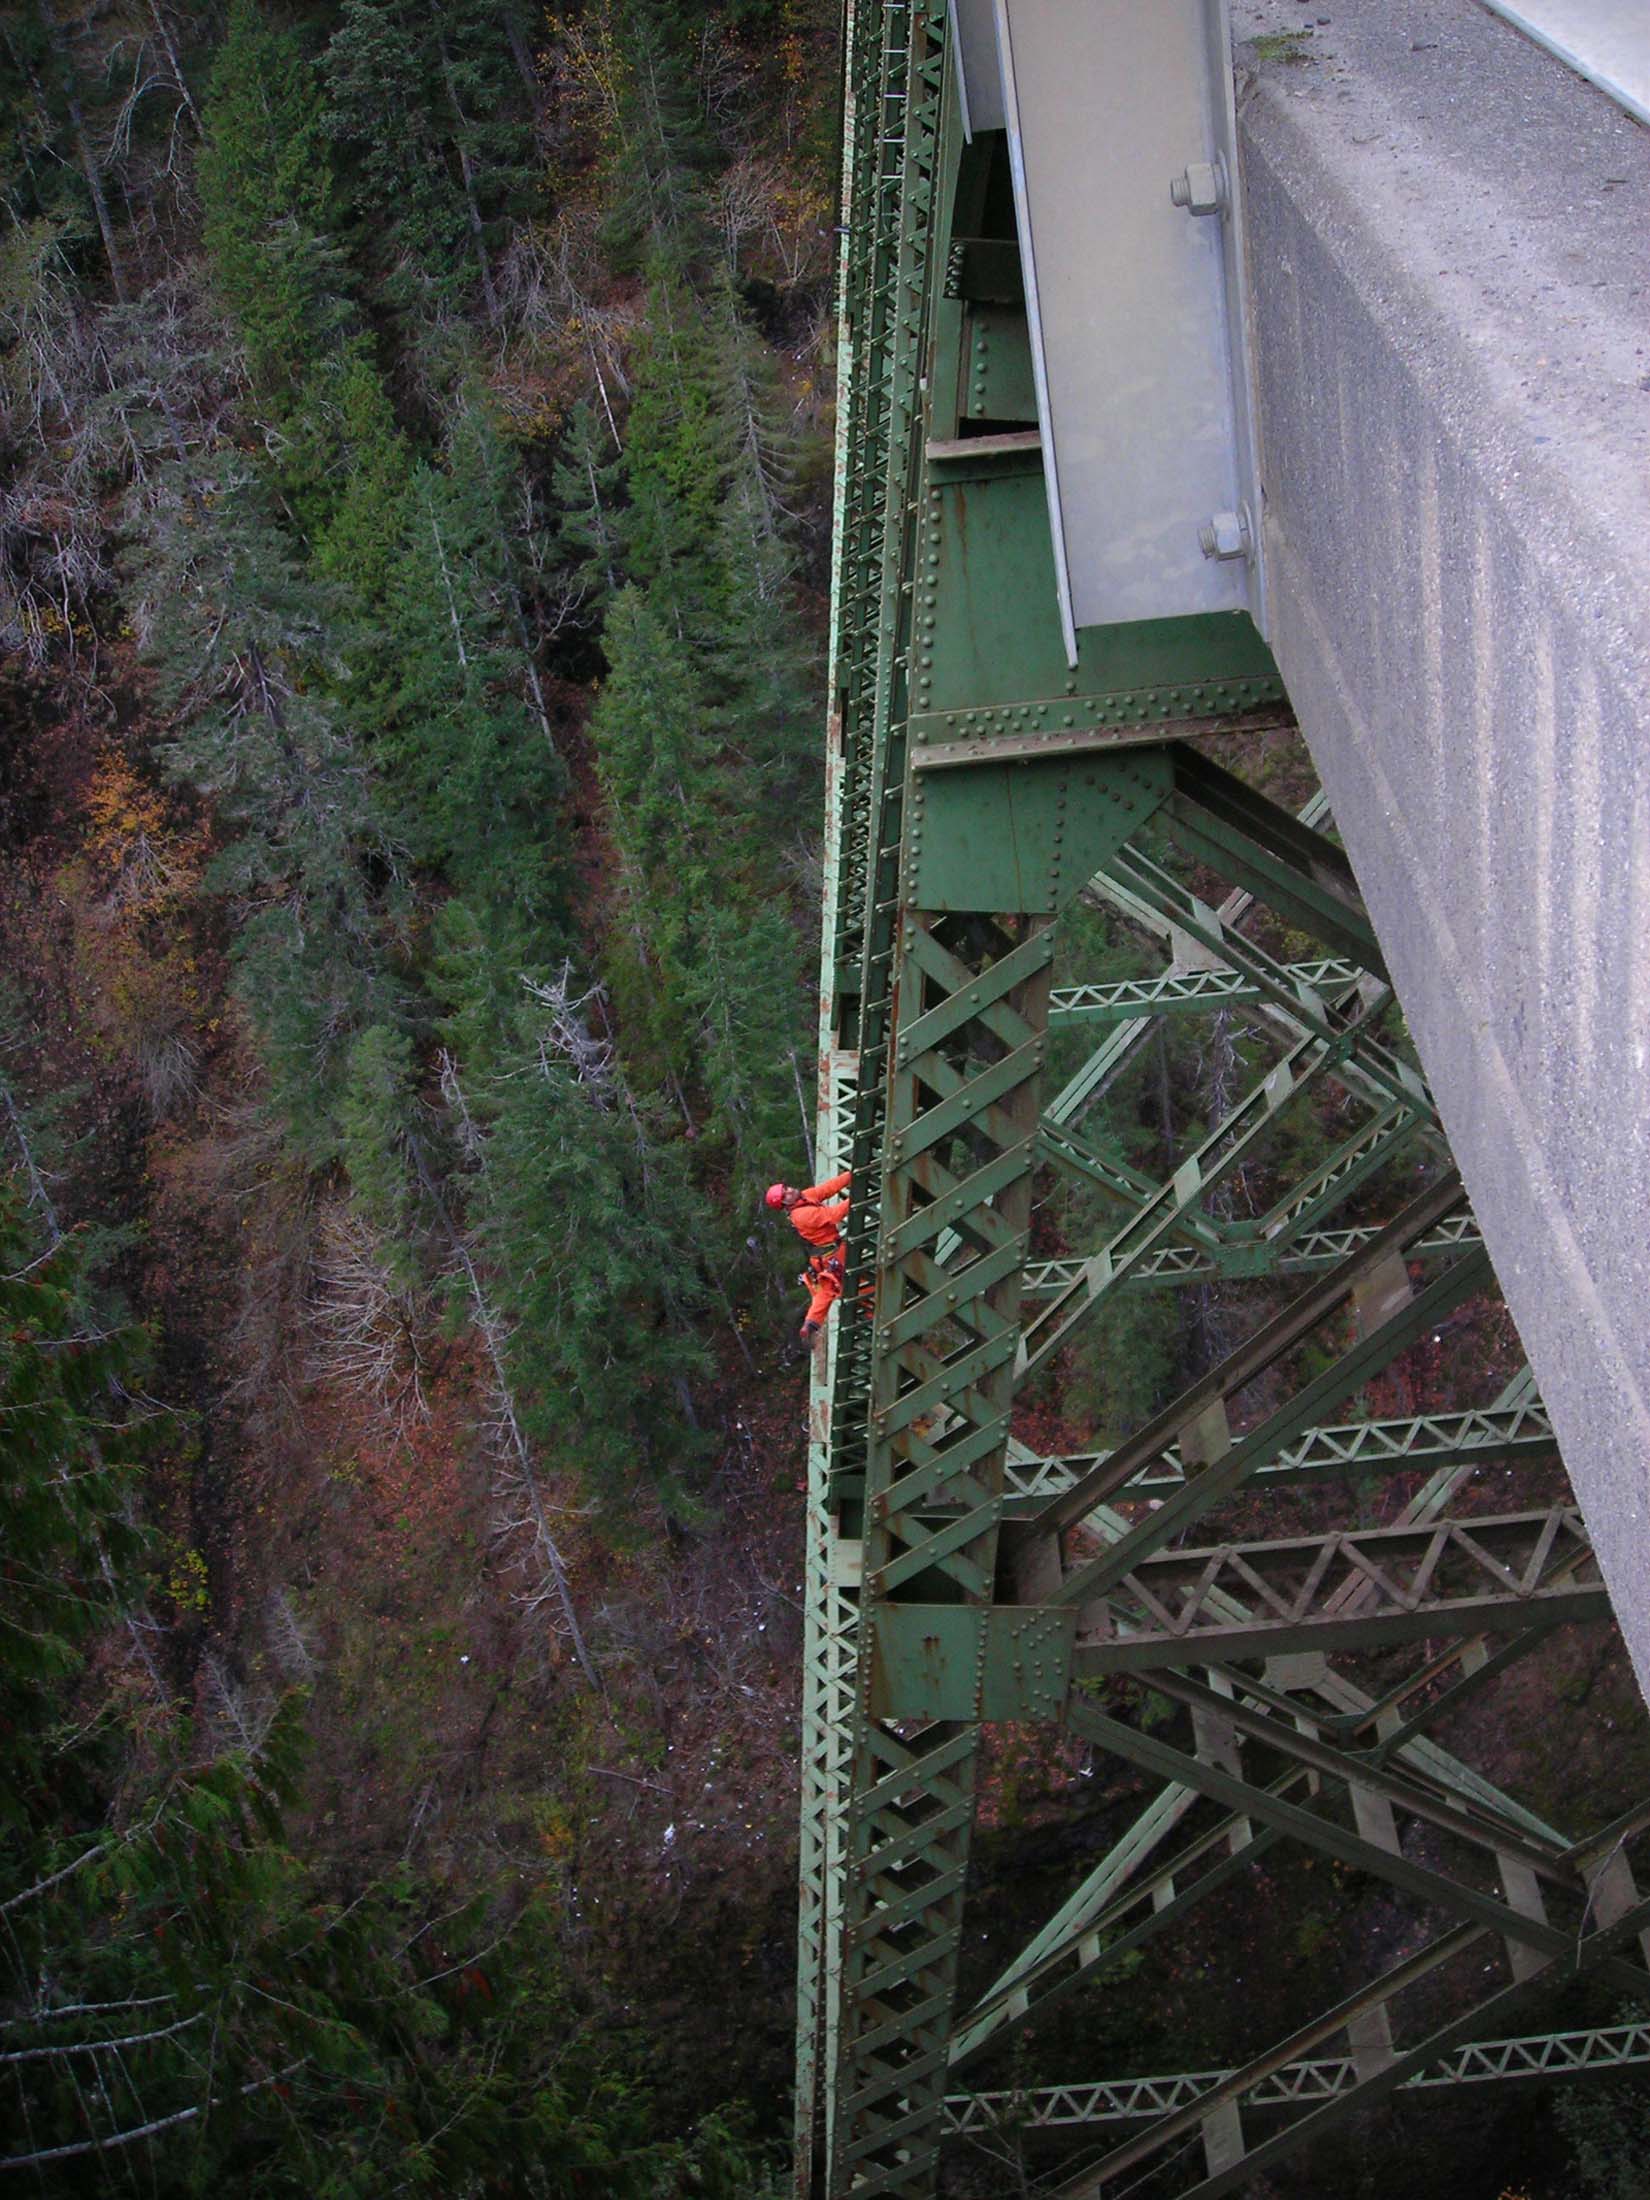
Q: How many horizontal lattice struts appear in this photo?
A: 5